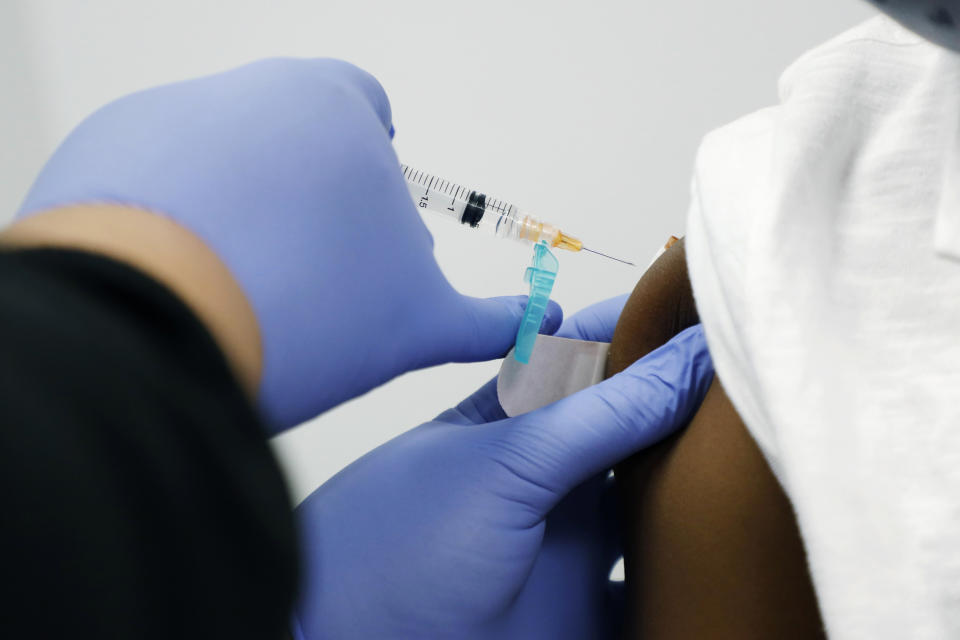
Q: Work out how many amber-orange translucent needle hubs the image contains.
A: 1